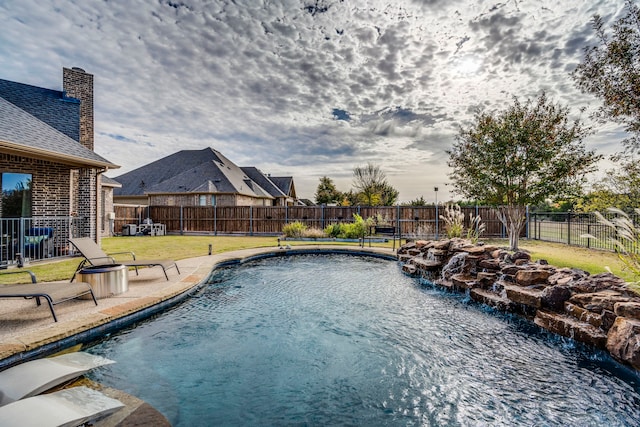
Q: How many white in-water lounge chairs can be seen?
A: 2